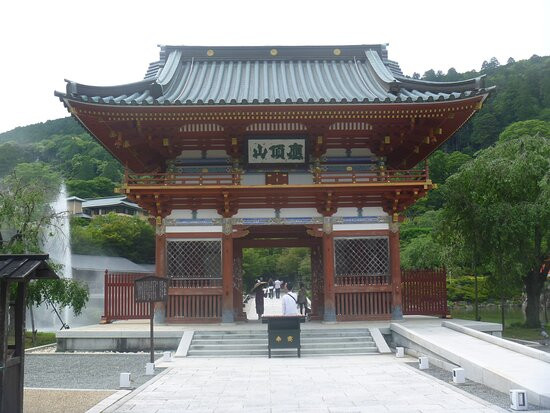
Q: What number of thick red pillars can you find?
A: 4